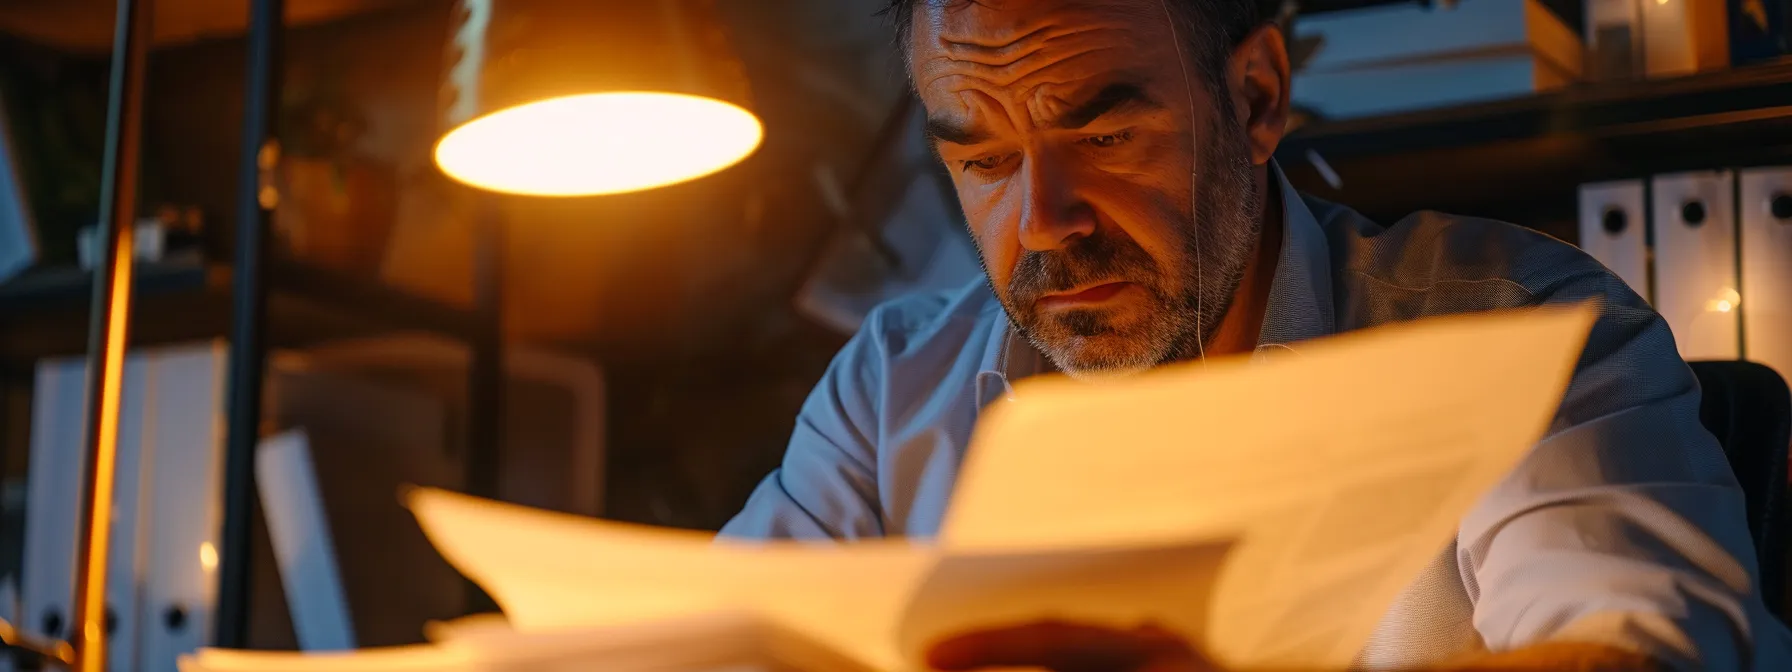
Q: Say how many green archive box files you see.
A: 0